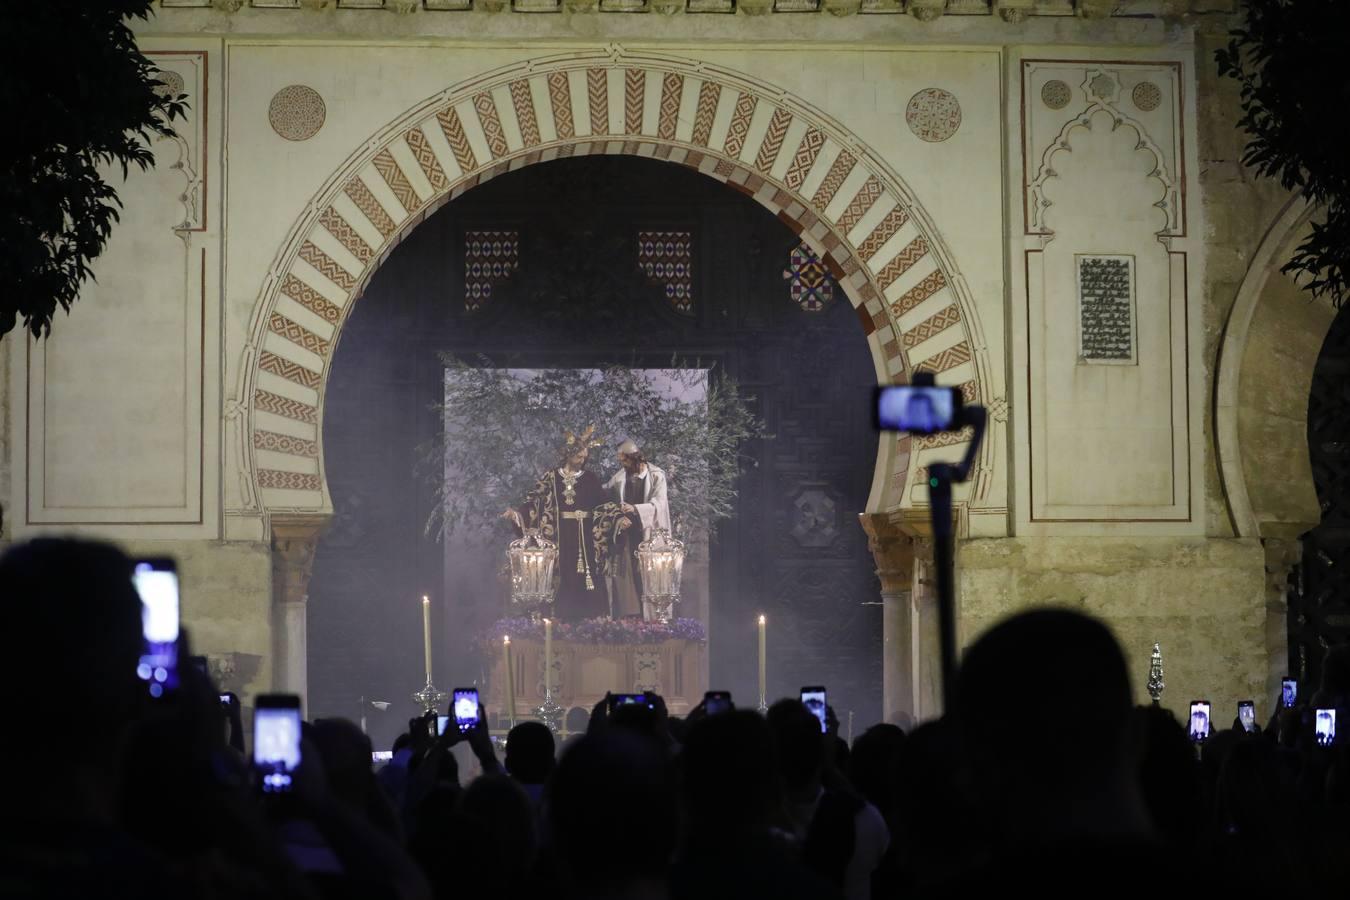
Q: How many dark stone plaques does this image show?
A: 1